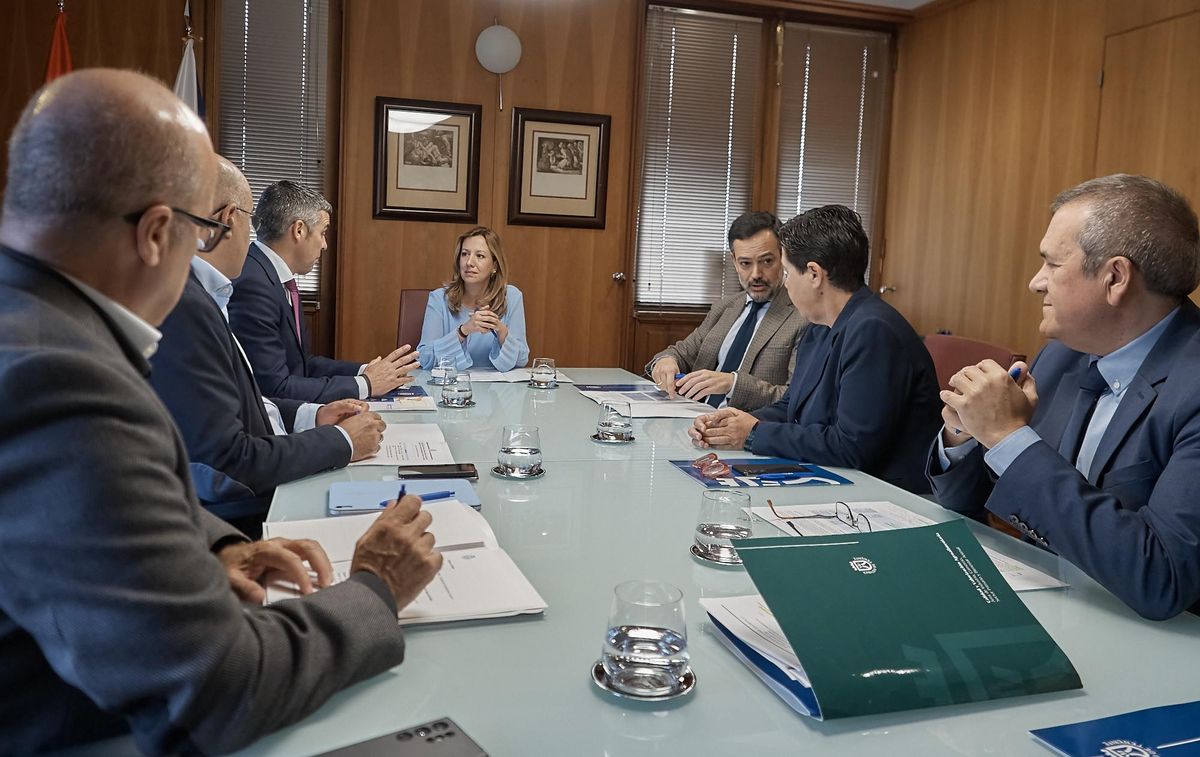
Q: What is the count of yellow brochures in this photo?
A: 0